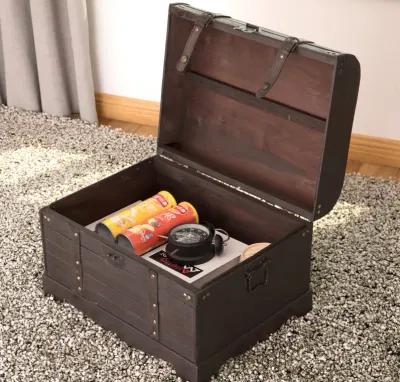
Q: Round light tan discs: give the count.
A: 1